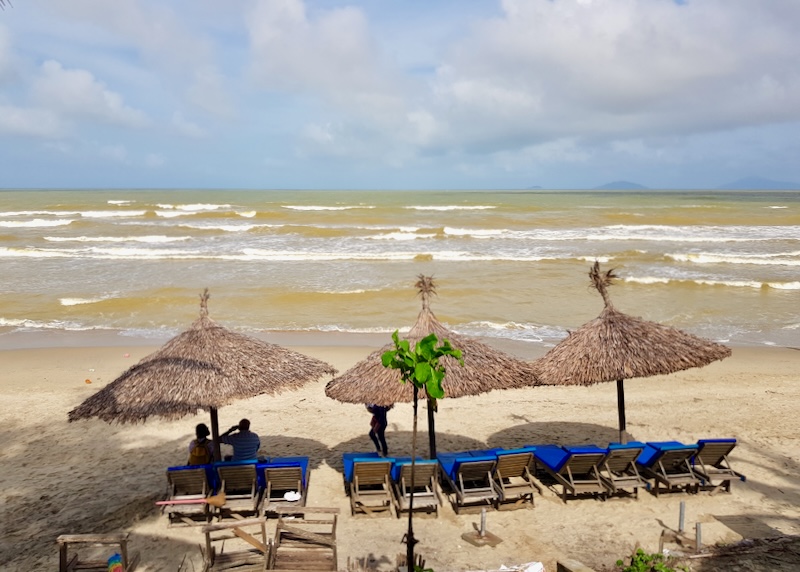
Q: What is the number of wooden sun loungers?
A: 11